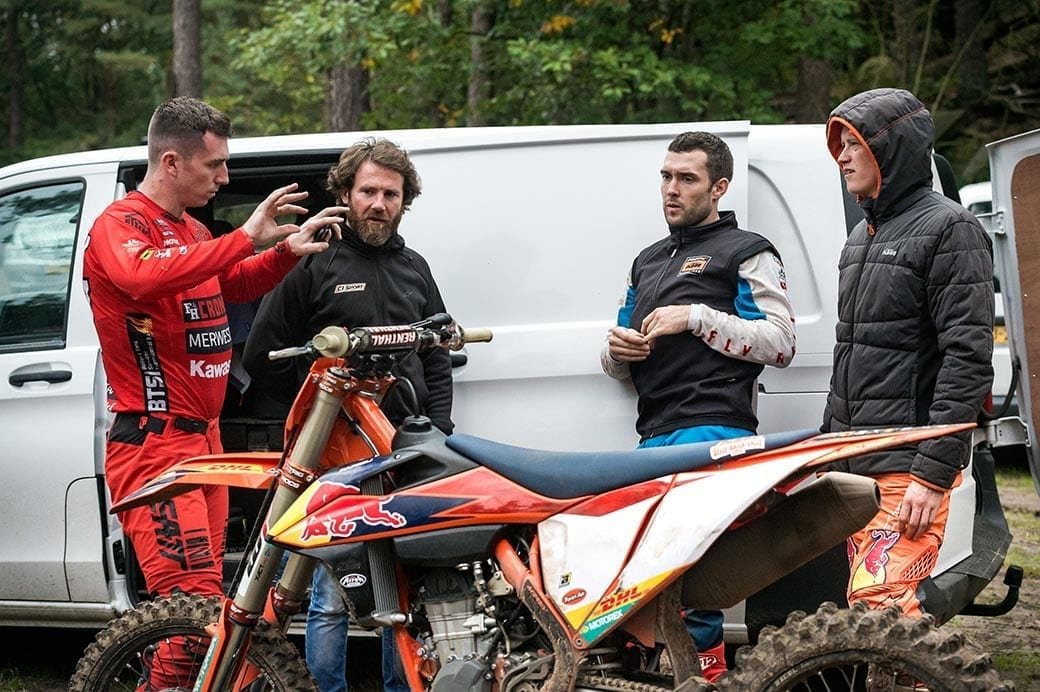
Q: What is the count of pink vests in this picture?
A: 0